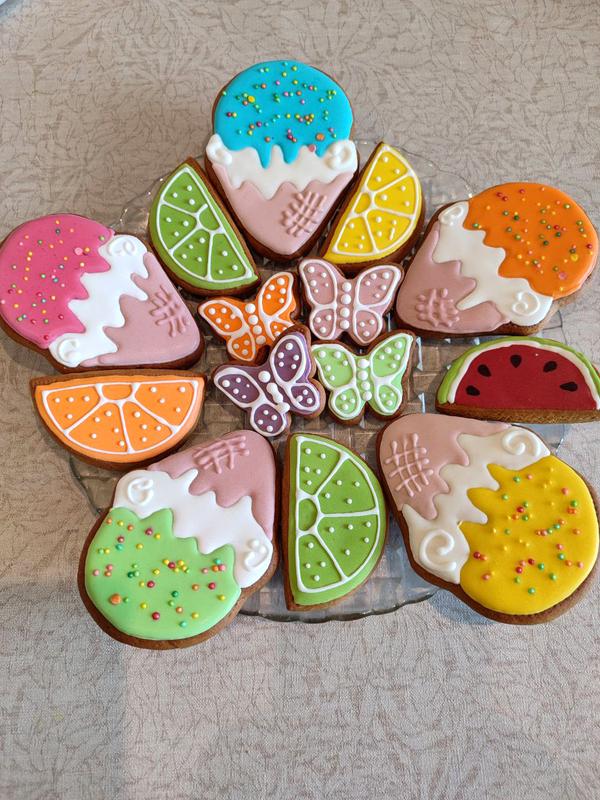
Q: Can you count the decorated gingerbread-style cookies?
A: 14